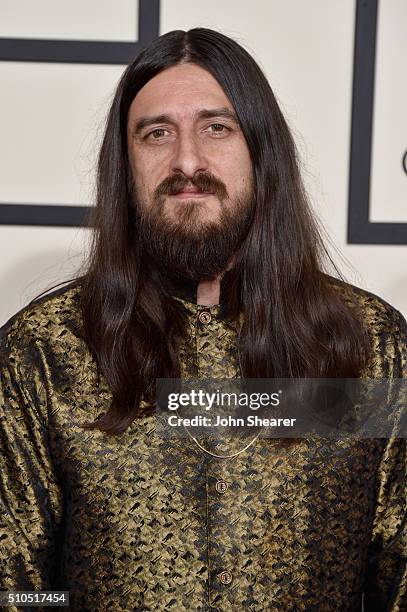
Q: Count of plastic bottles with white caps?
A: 0